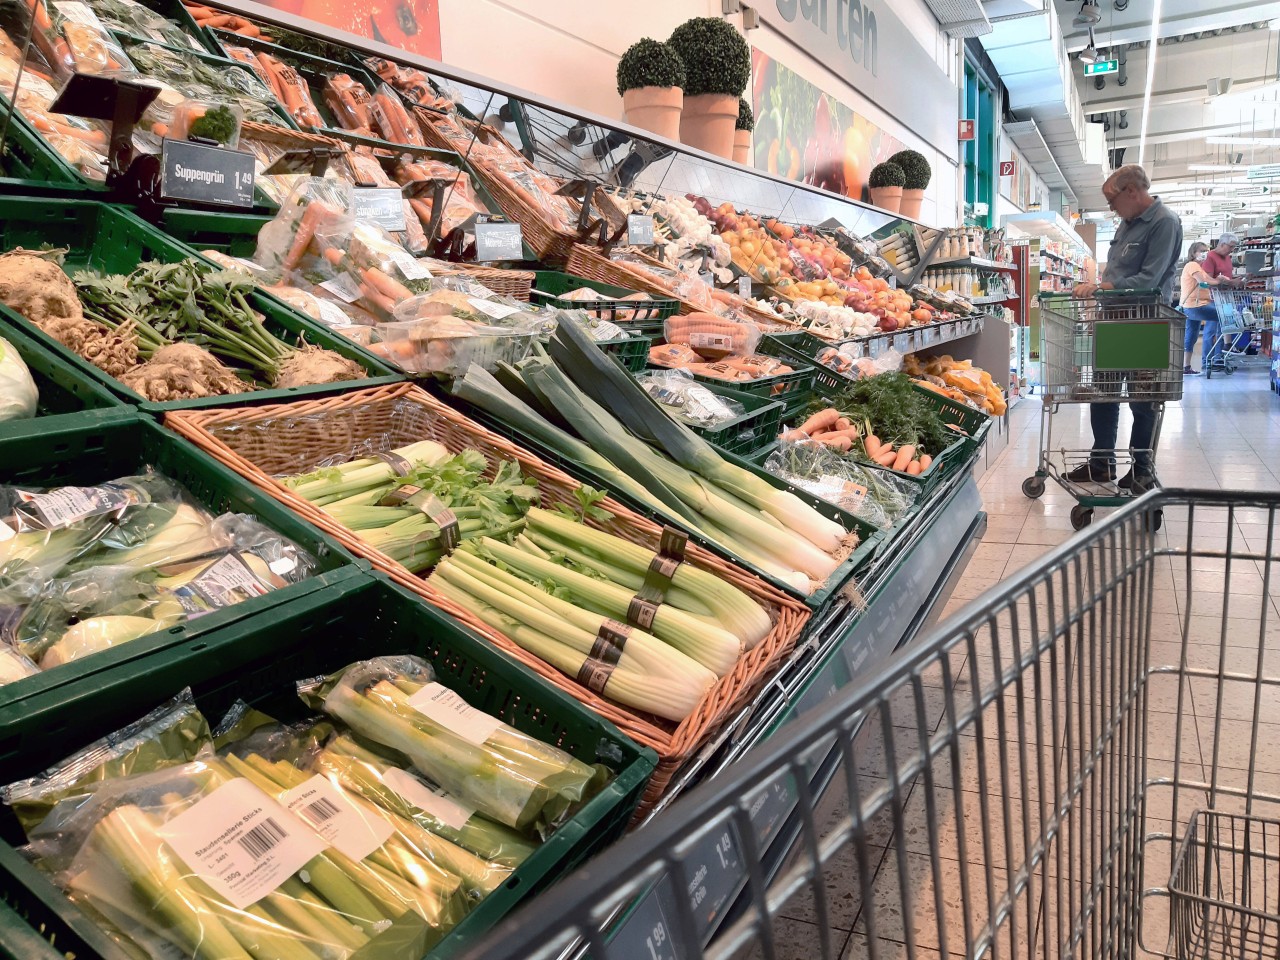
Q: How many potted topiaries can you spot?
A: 5